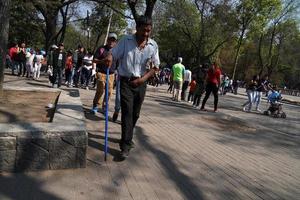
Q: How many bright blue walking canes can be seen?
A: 1